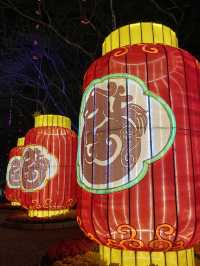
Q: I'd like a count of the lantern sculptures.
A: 3